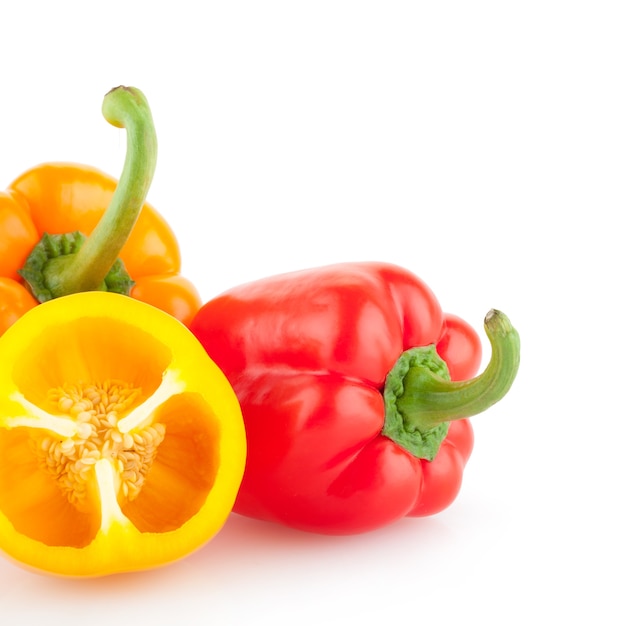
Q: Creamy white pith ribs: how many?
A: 3